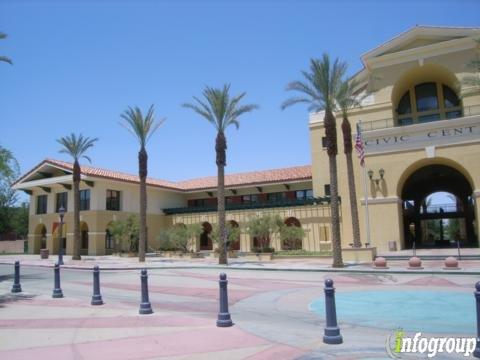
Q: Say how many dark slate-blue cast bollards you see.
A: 7